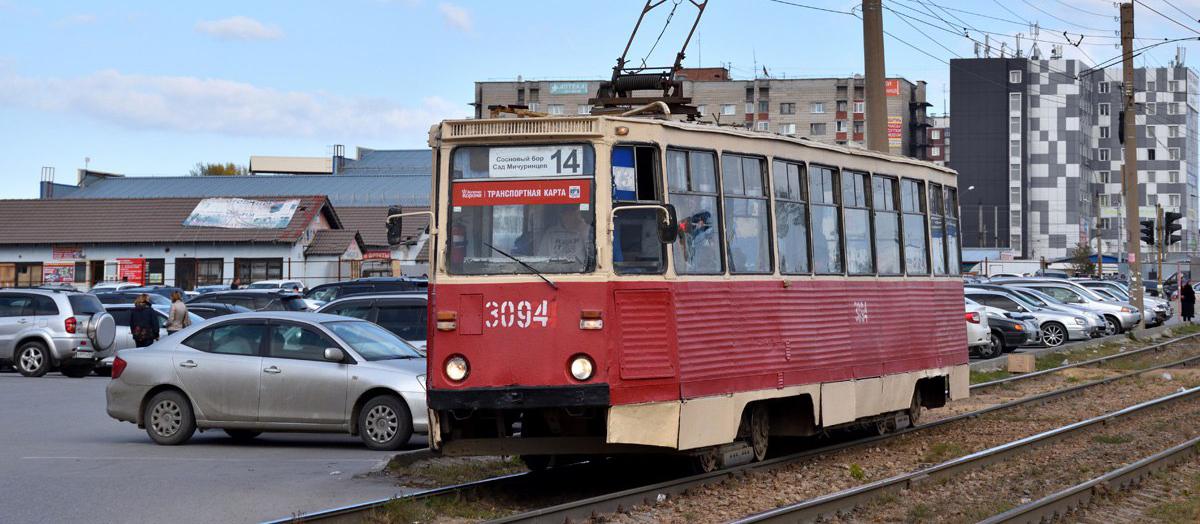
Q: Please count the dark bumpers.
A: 1